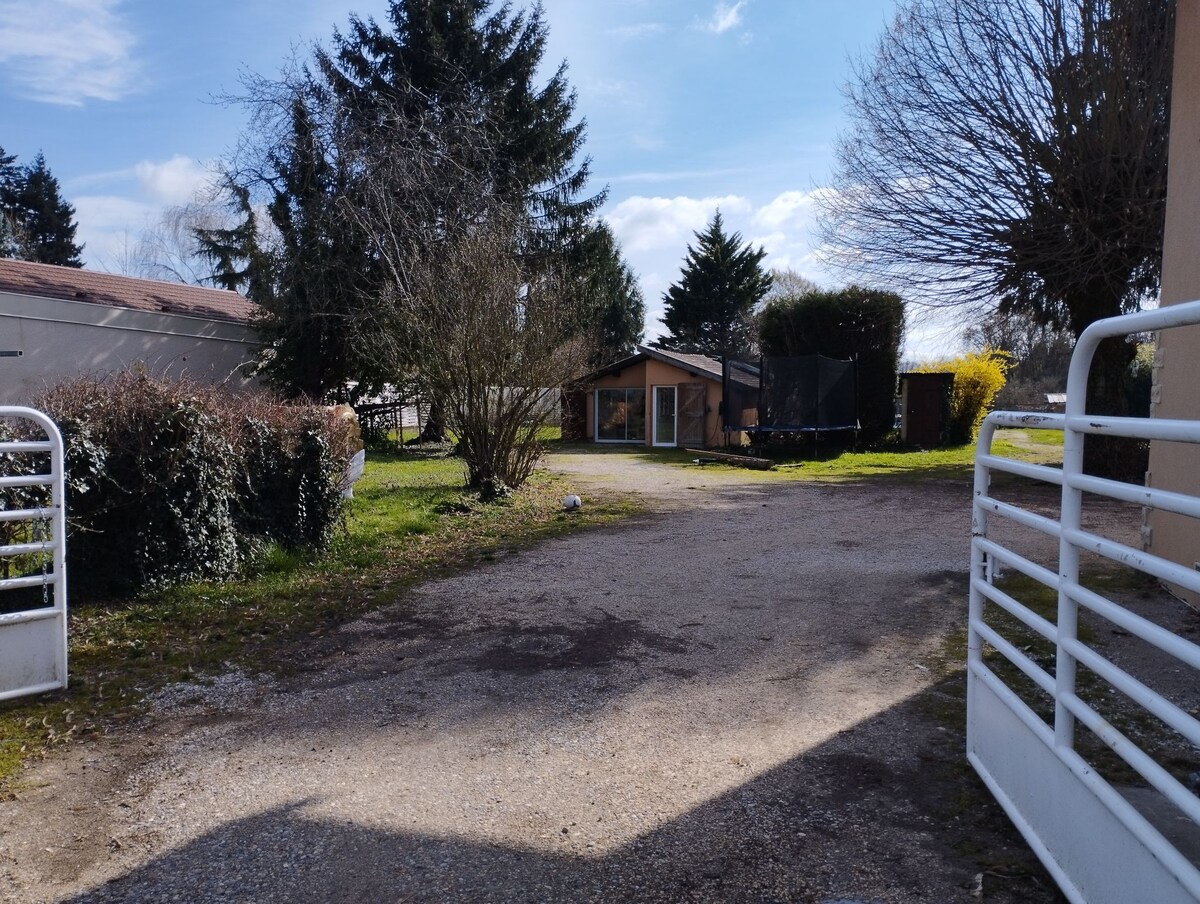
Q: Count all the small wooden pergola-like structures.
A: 1